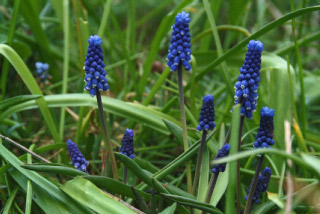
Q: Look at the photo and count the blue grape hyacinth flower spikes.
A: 10